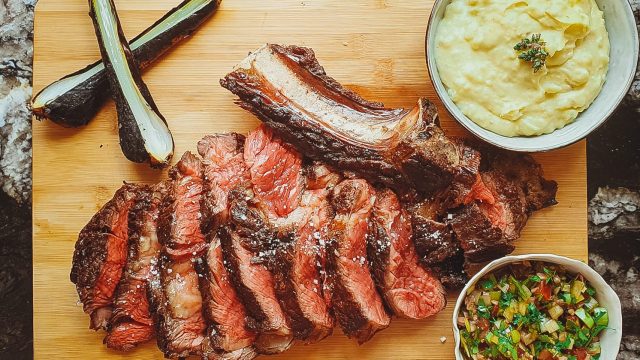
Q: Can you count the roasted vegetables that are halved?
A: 2